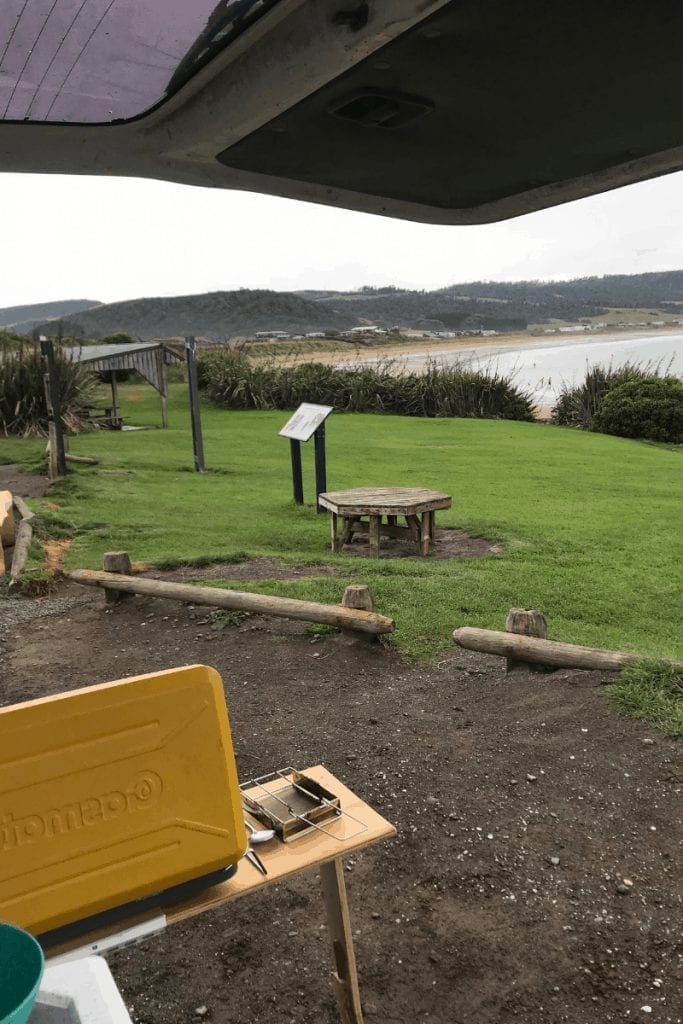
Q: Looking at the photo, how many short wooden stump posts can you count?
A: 3